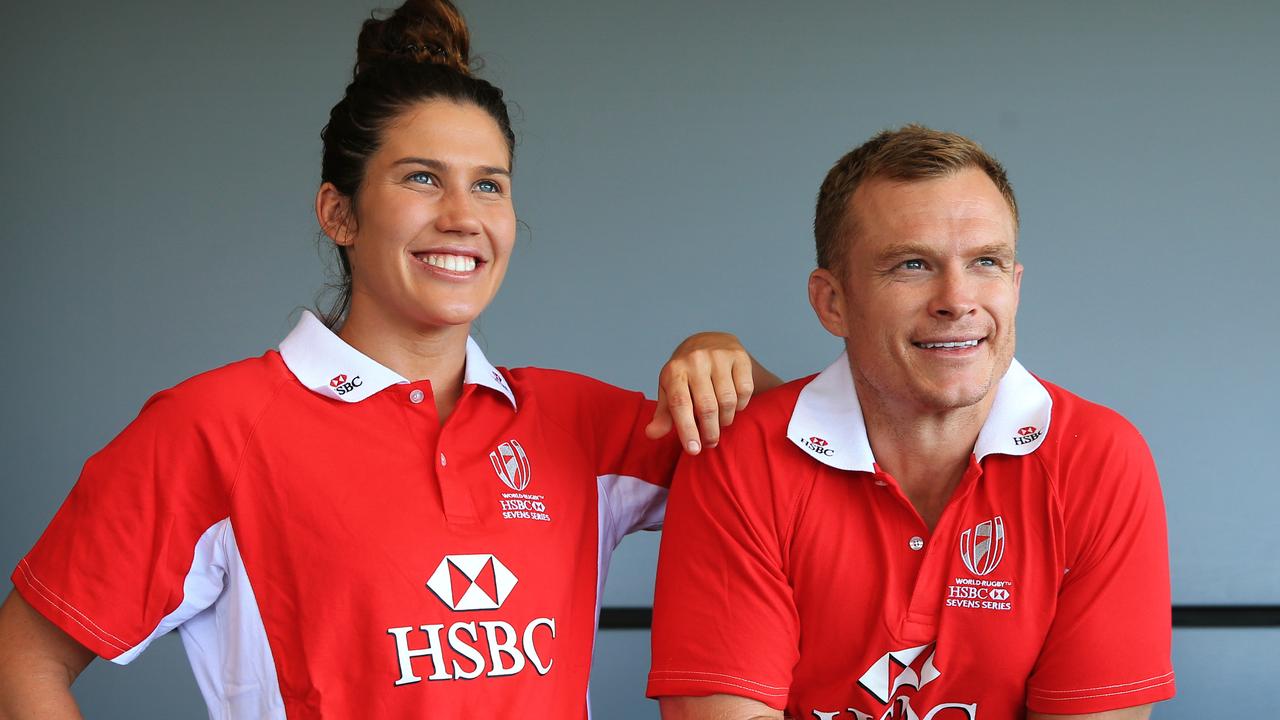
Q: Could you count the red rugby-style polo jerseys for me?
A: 2